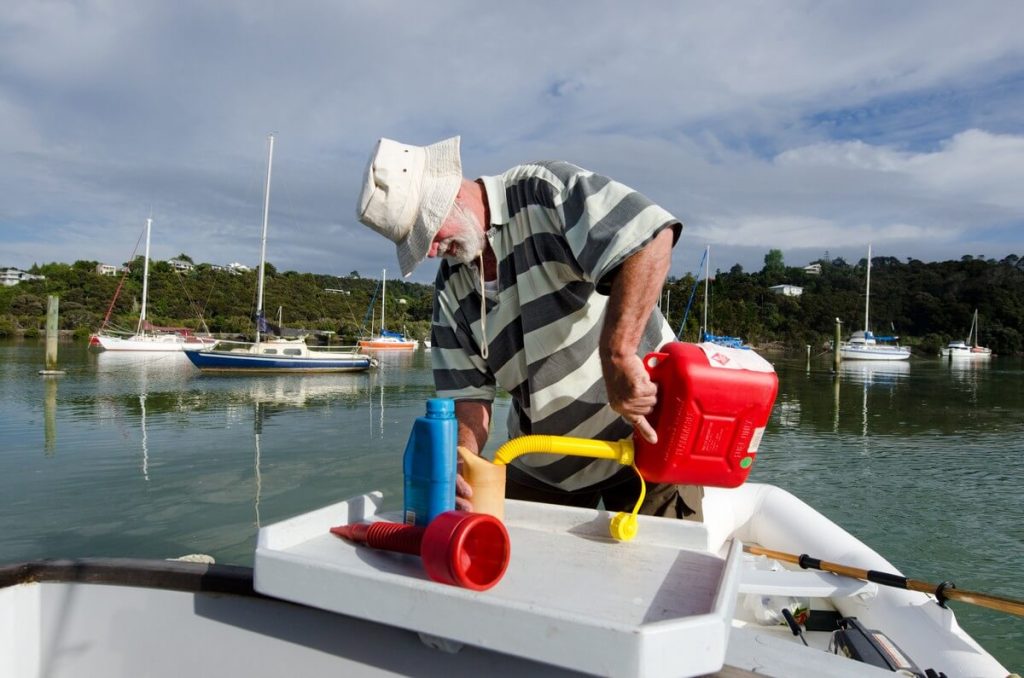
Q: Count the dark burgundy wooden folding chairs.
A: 0